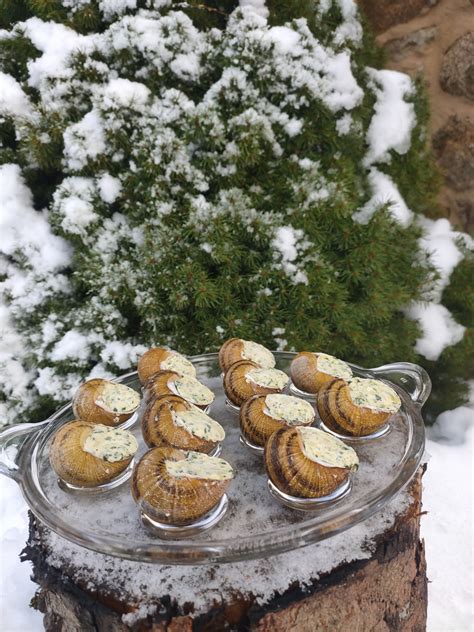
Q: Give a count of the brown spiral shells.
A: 12